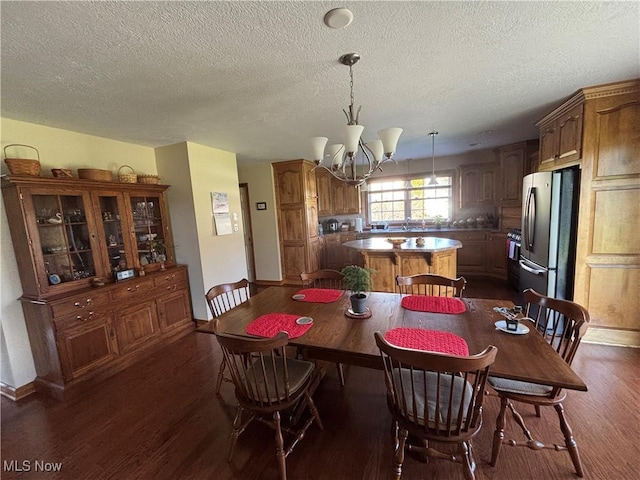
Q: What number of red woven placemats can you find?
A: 4